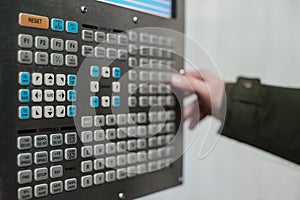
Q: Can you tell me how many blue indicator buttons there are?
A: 12